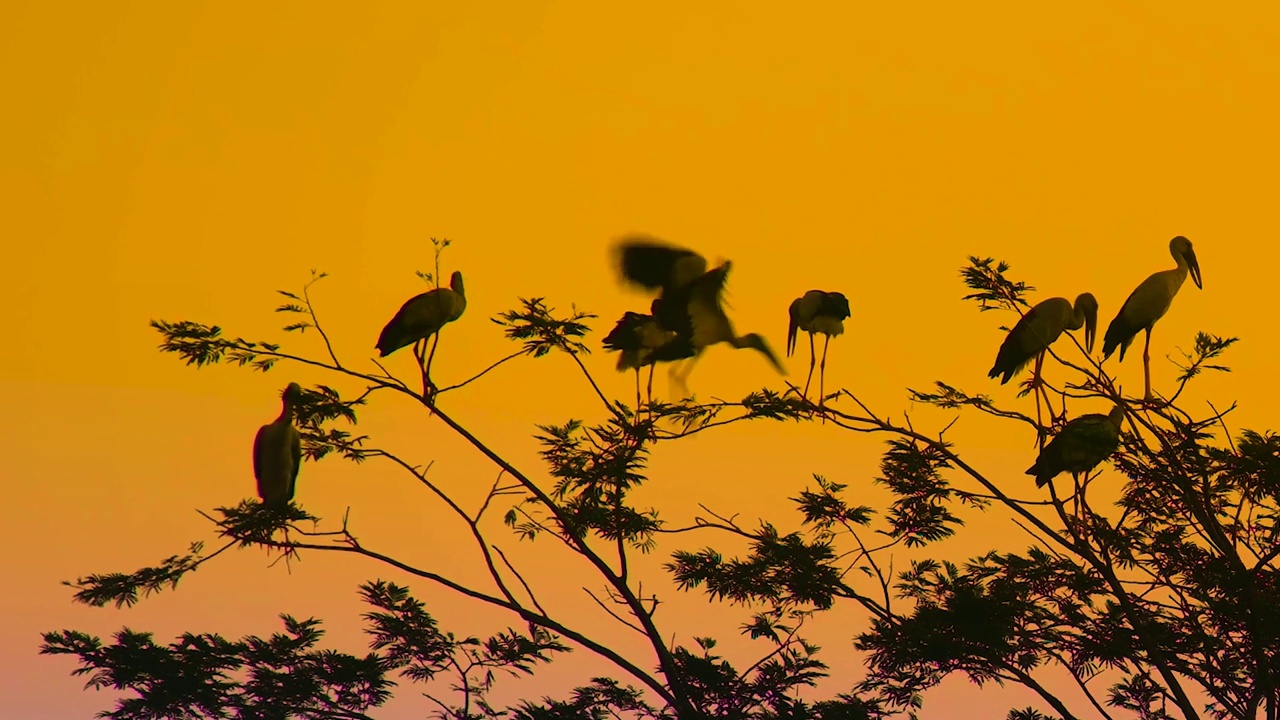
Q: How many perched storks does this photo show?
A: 7